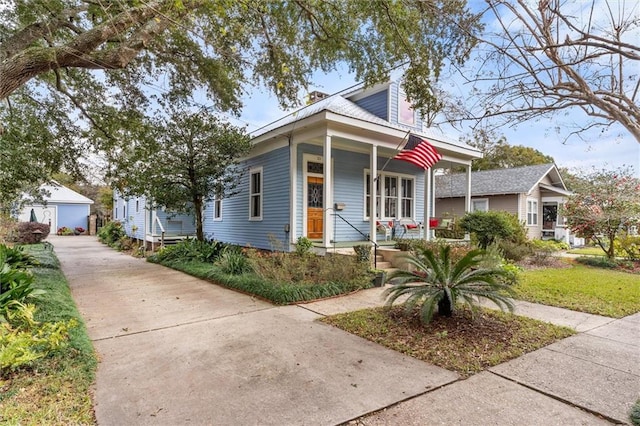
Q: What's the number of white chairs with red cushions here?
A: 2